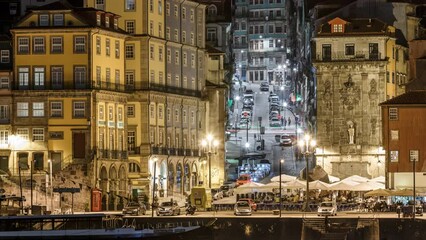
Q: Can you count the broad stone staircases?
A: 1